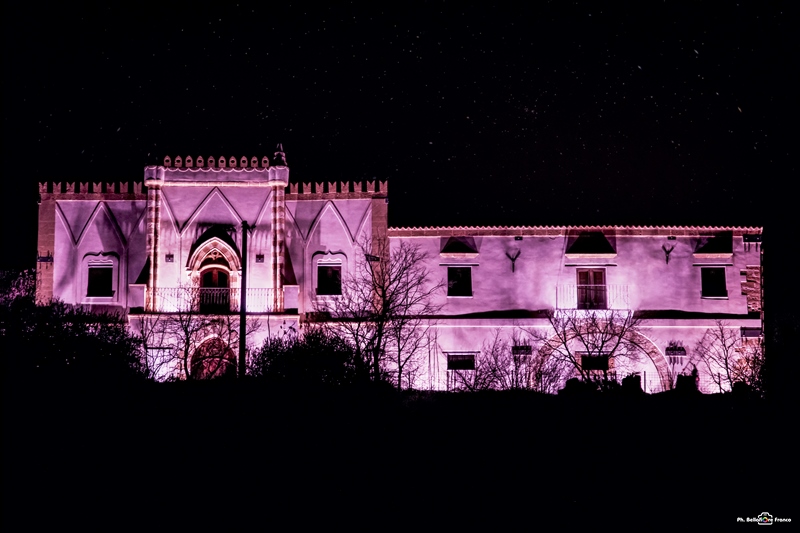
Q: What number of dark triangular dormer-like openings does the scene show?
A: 3